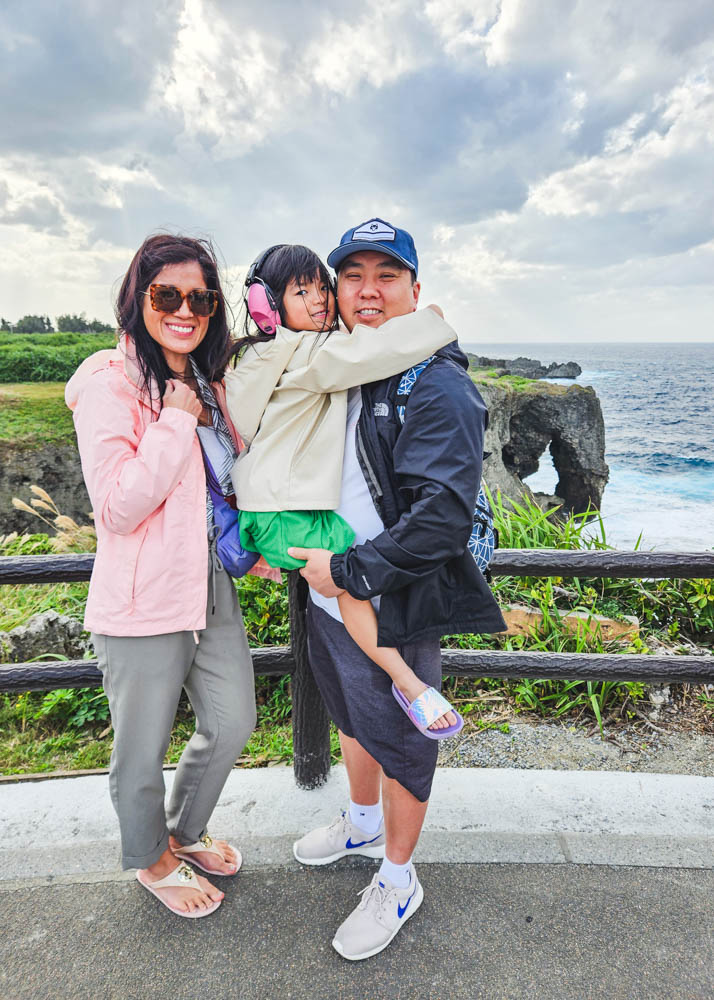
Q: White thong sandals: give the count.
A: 2